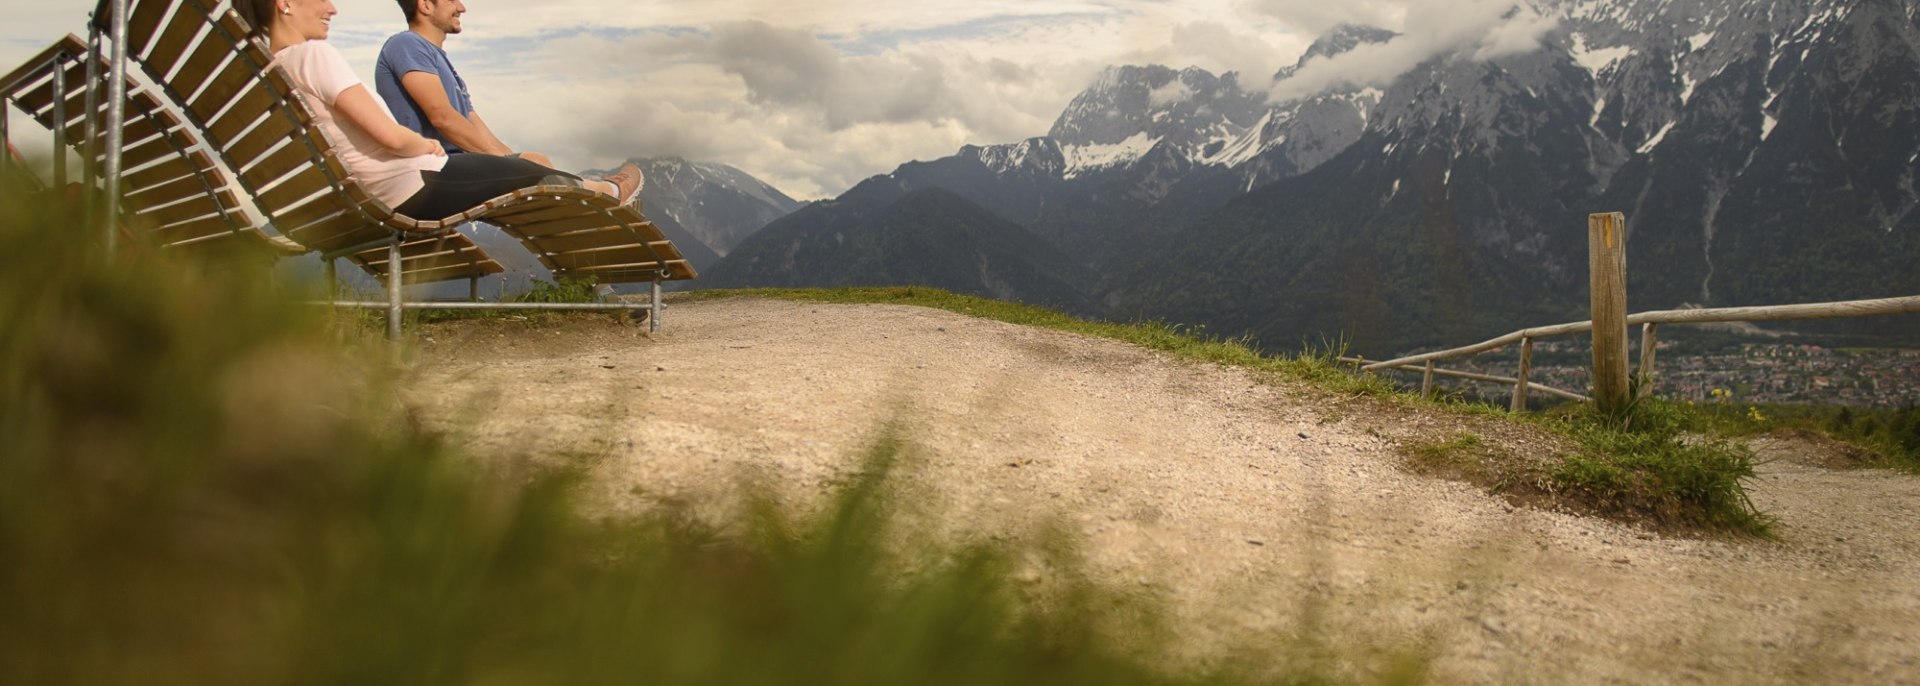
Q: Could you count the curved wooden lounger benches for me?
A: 2